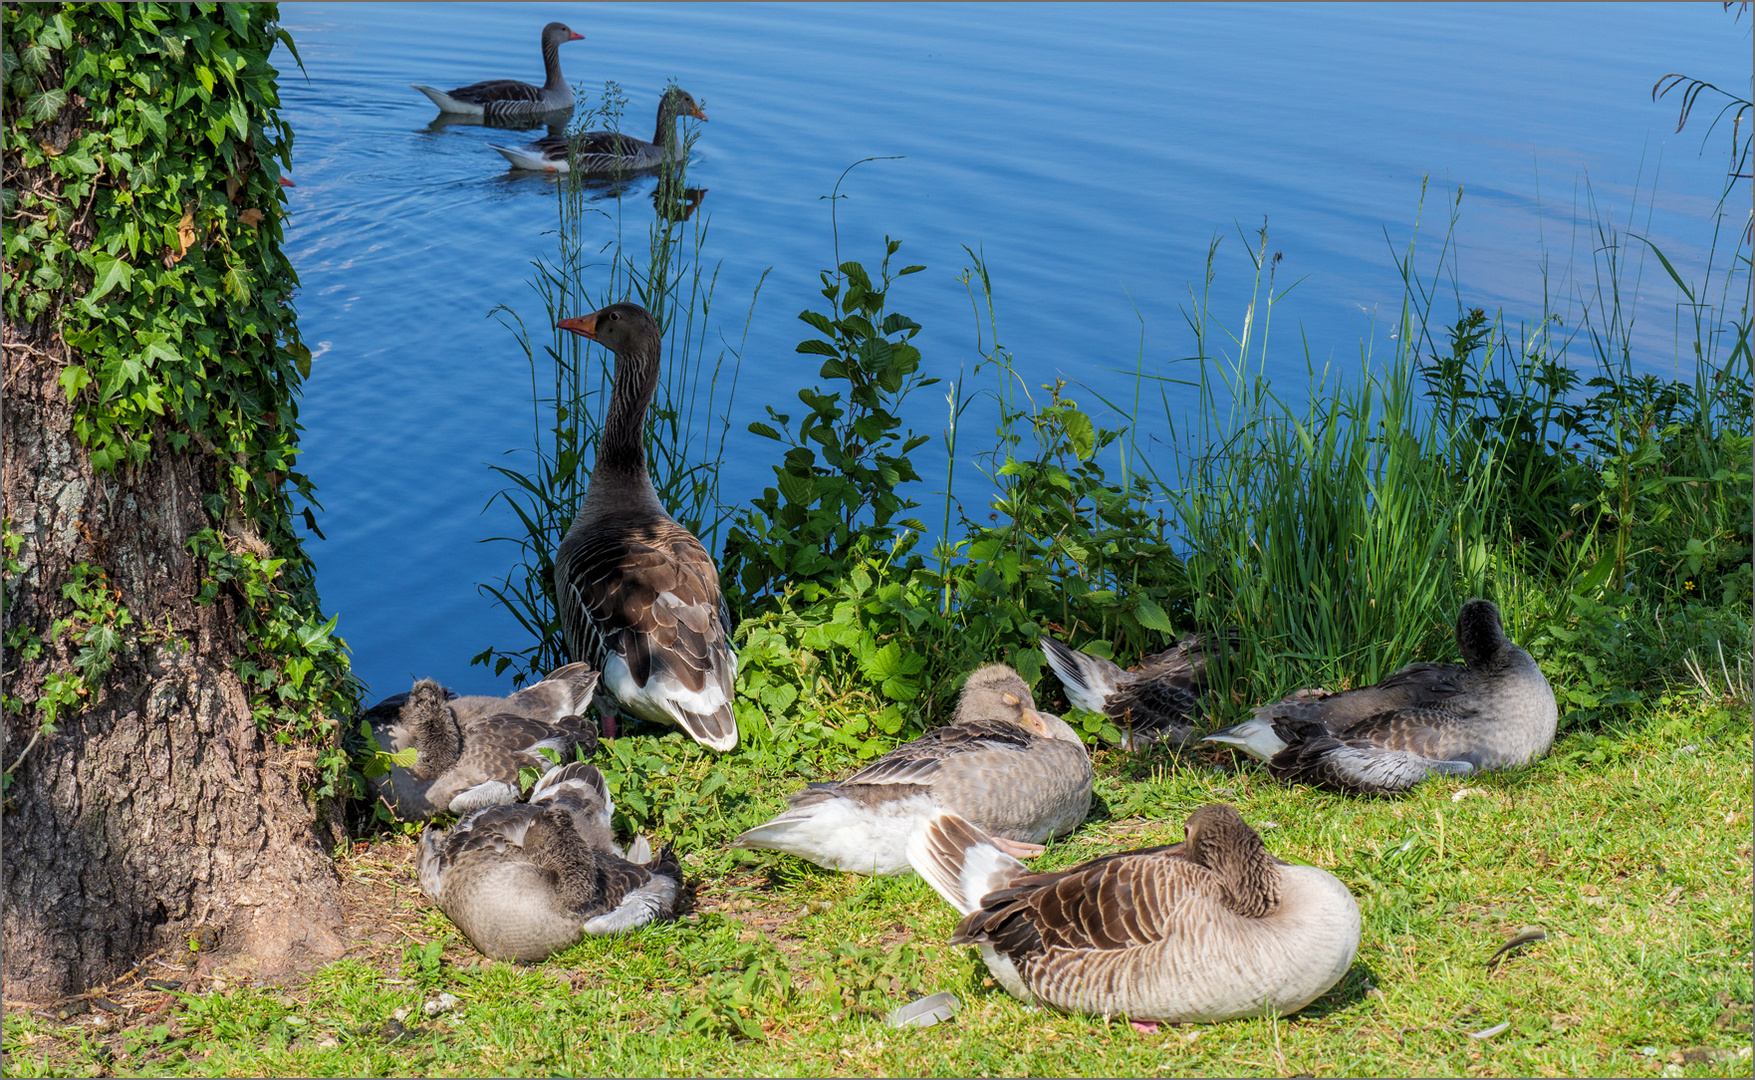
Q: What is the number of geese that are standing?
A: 1